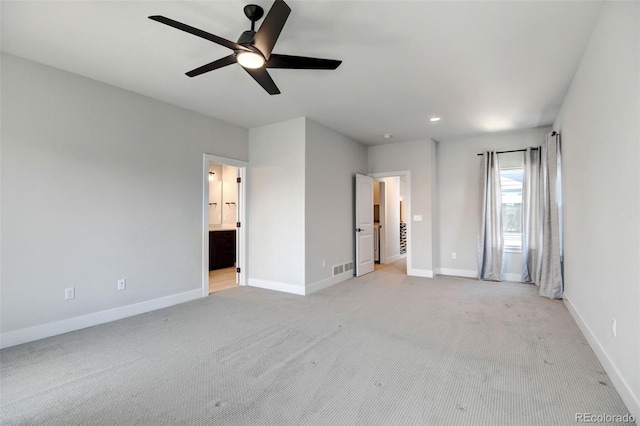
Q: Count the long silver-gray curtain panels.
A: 3